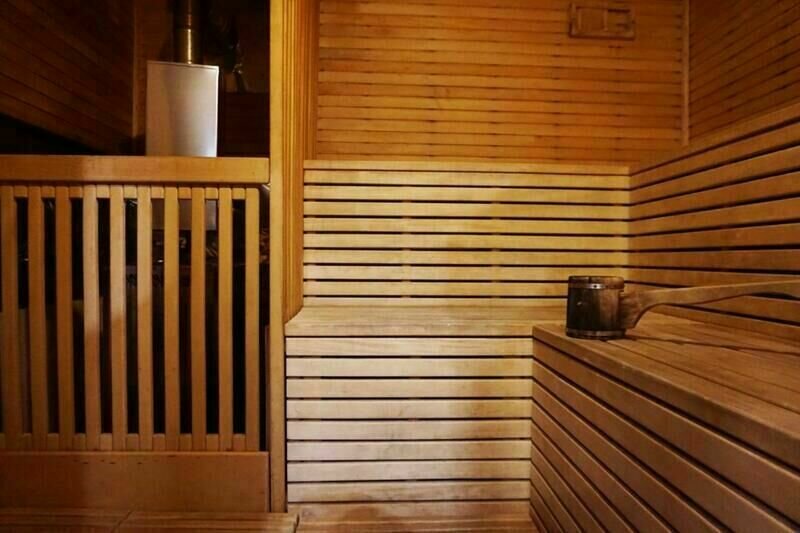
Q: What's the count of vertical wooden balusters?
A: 10